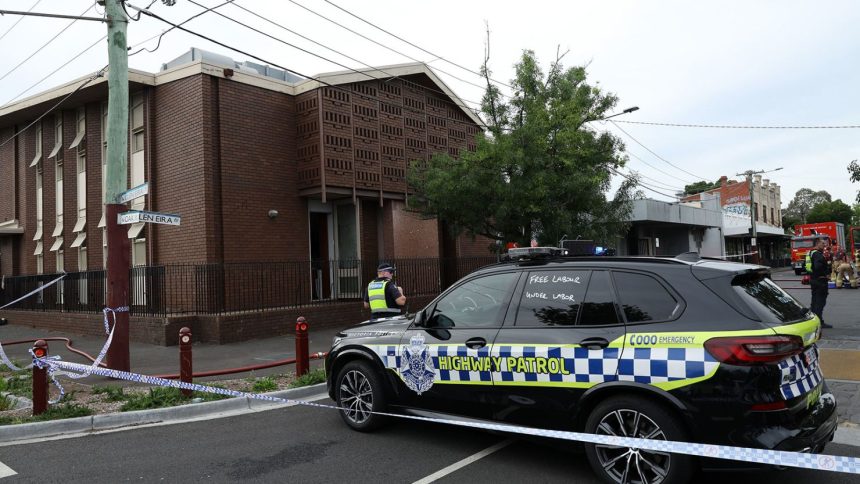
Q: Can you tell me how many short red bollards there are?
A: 3